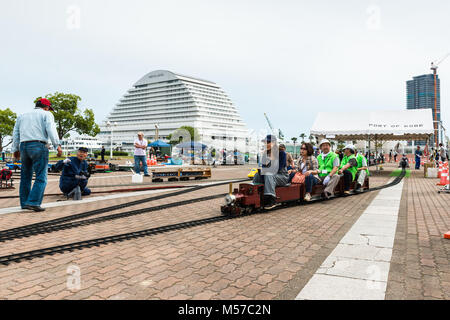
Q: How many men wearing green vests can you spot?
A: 3